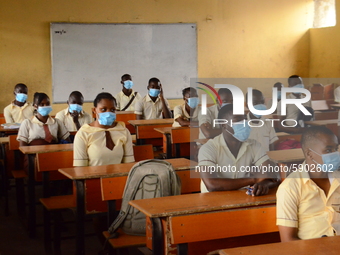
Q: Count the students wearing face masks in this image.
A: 13